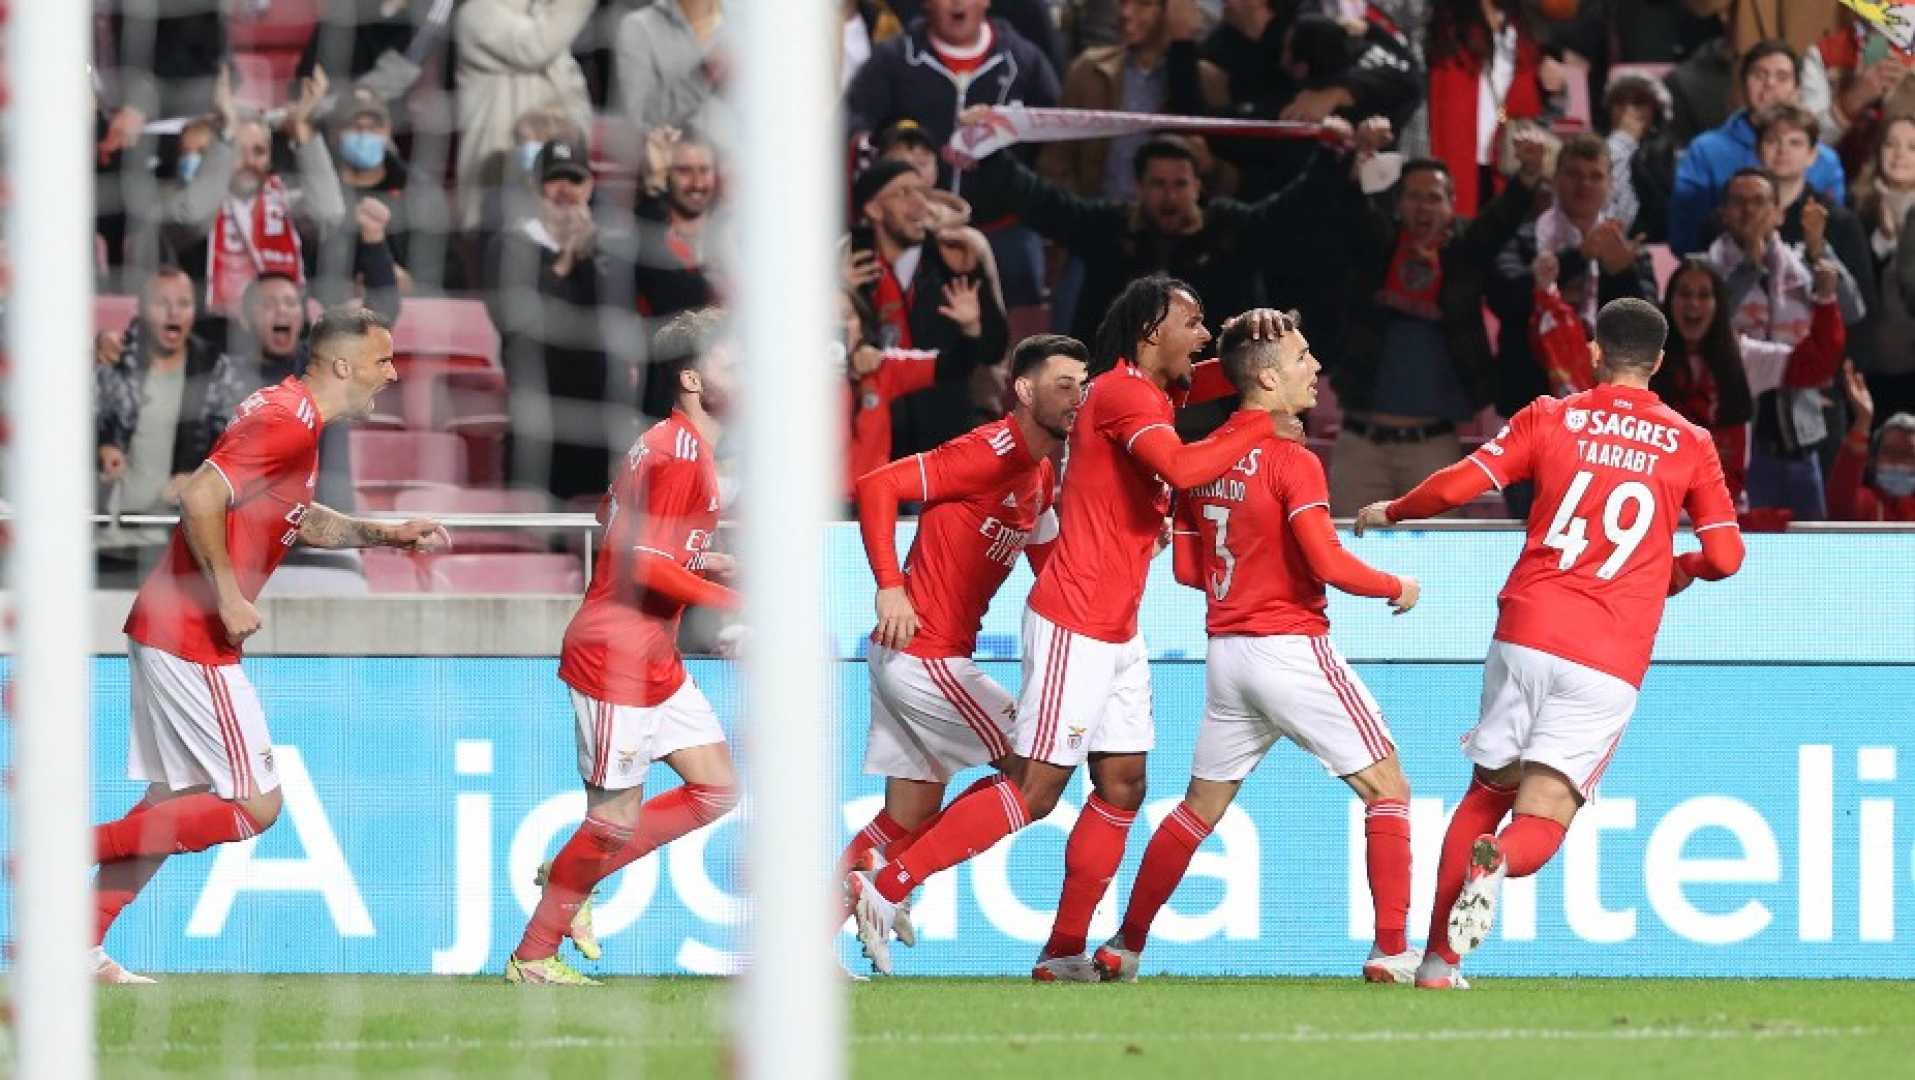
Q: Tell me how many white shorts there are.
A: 6